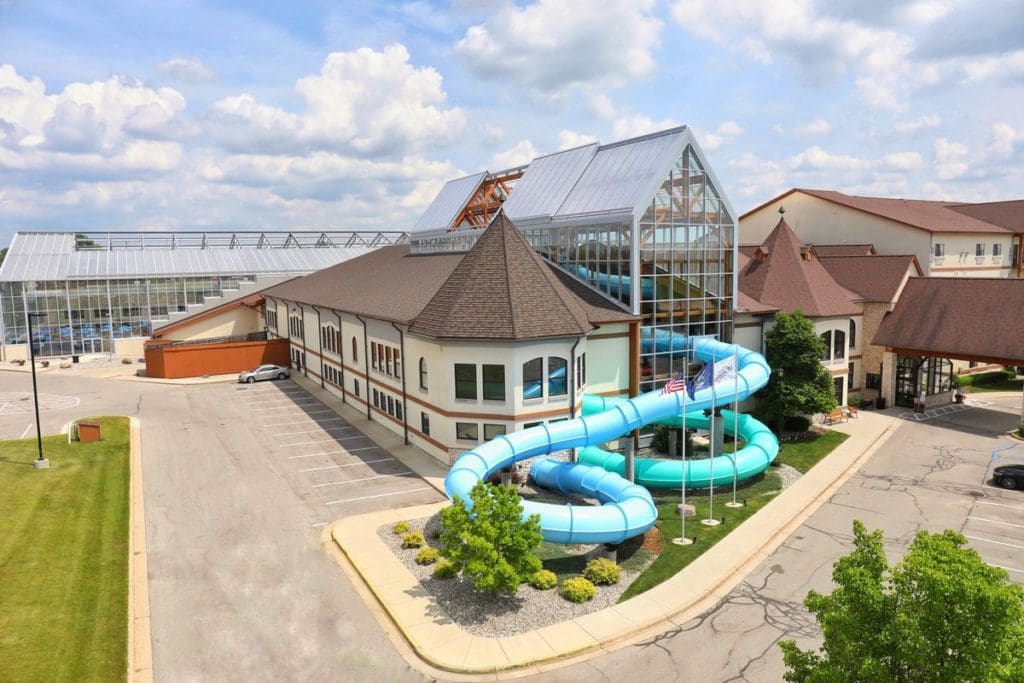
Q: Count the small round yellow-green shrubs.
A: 7